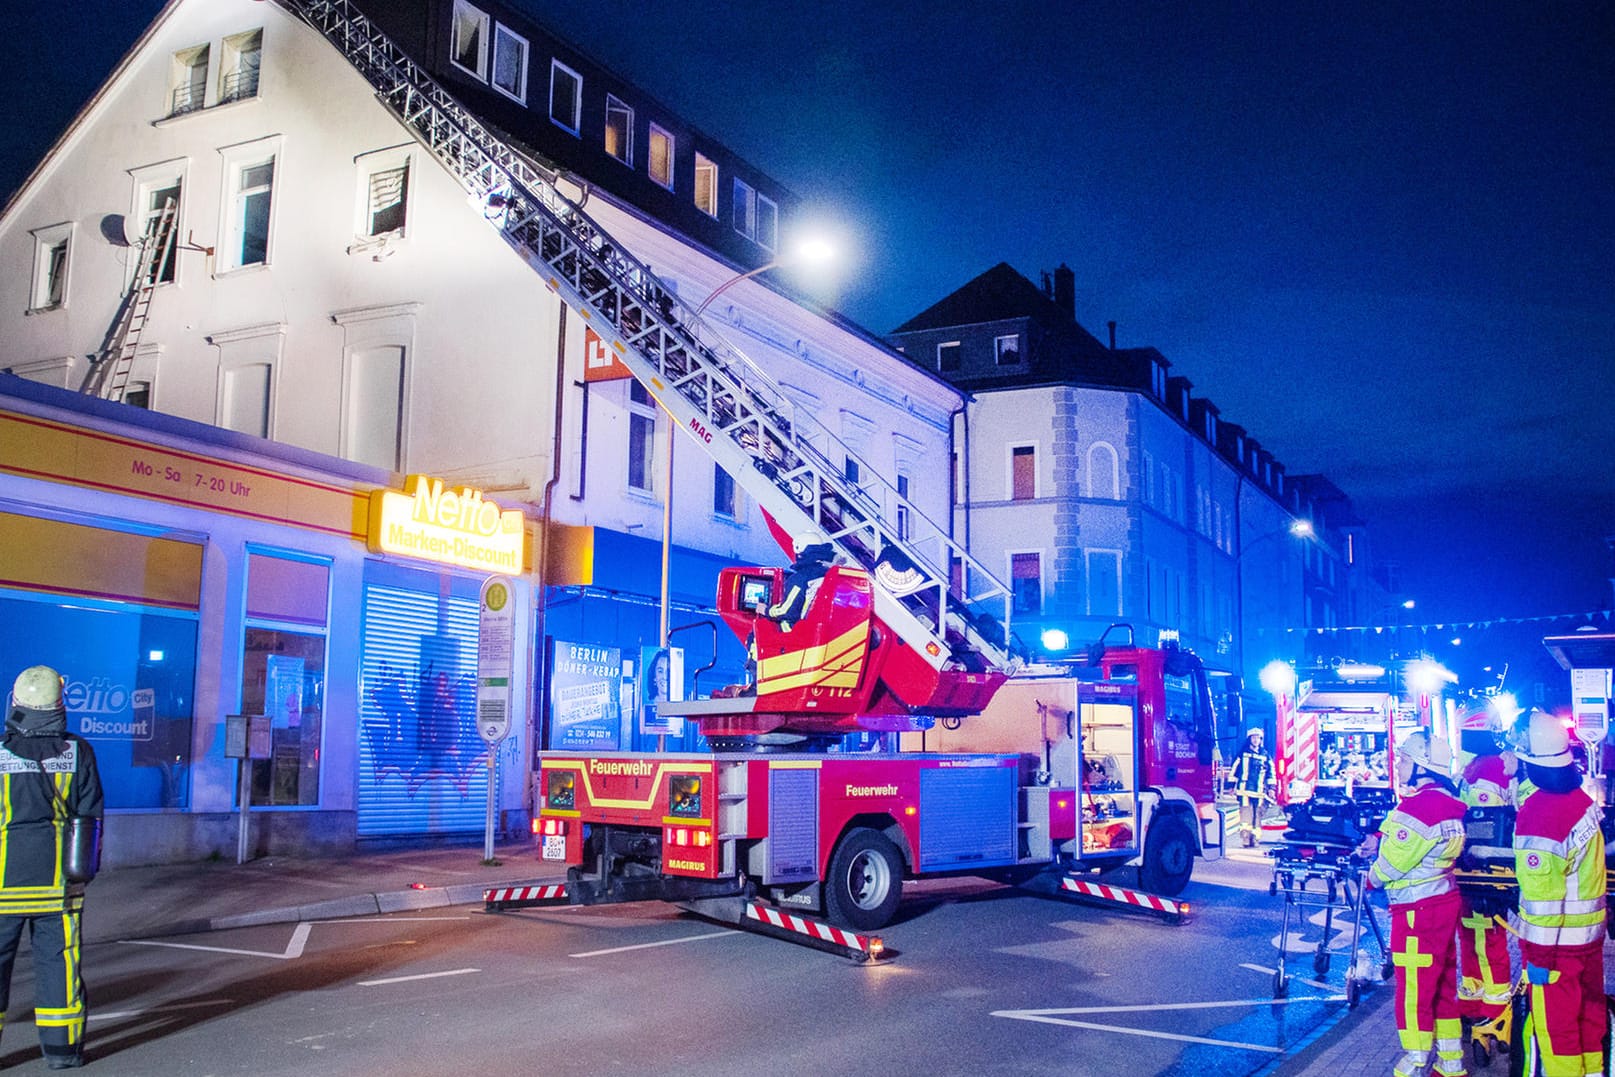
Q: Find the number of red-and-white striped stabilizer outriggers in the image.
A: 3